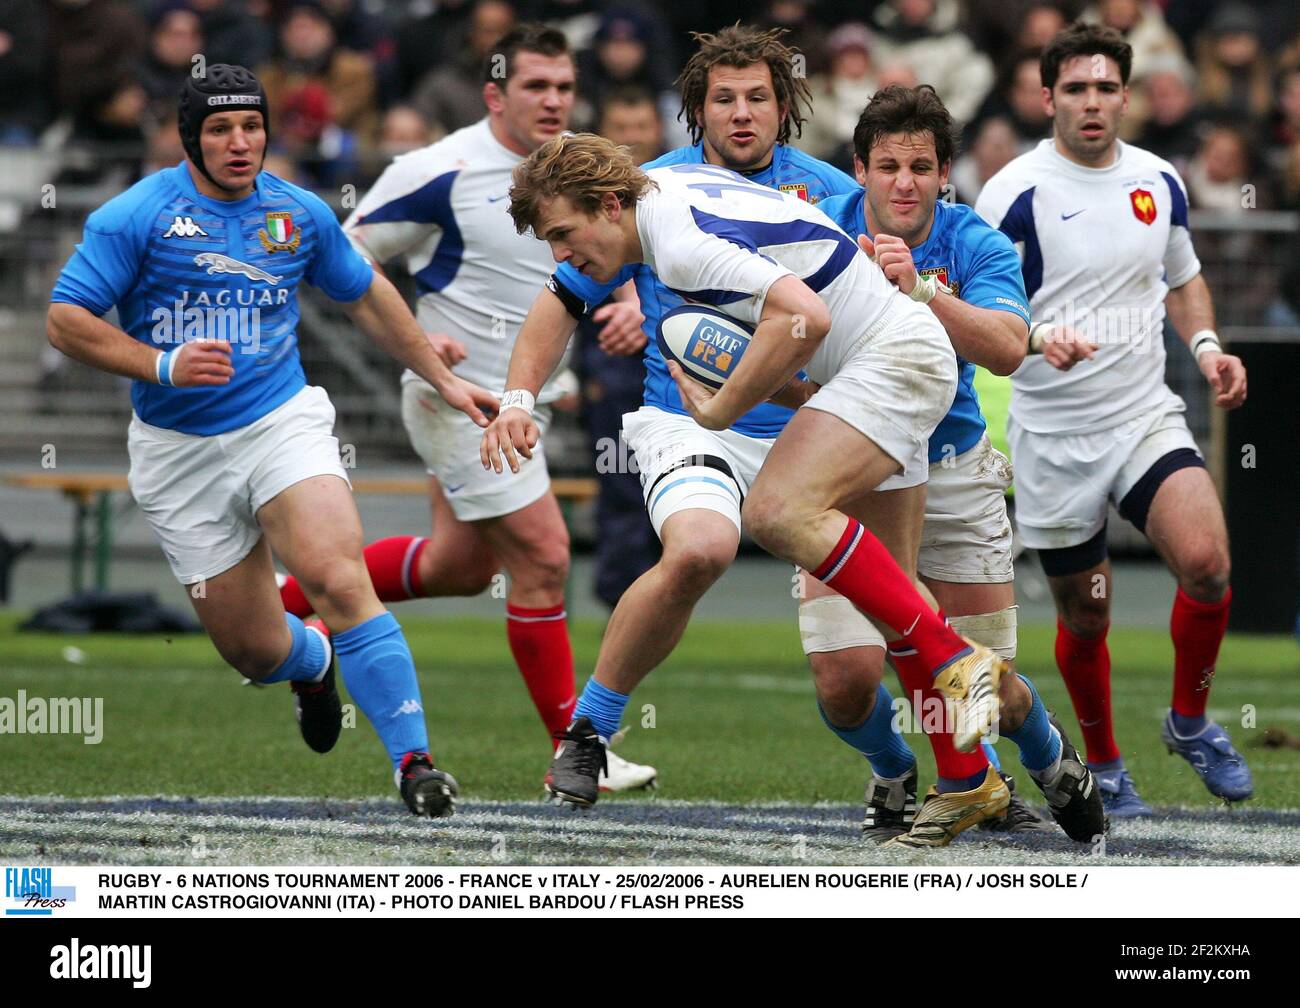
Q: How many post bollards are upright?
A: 0